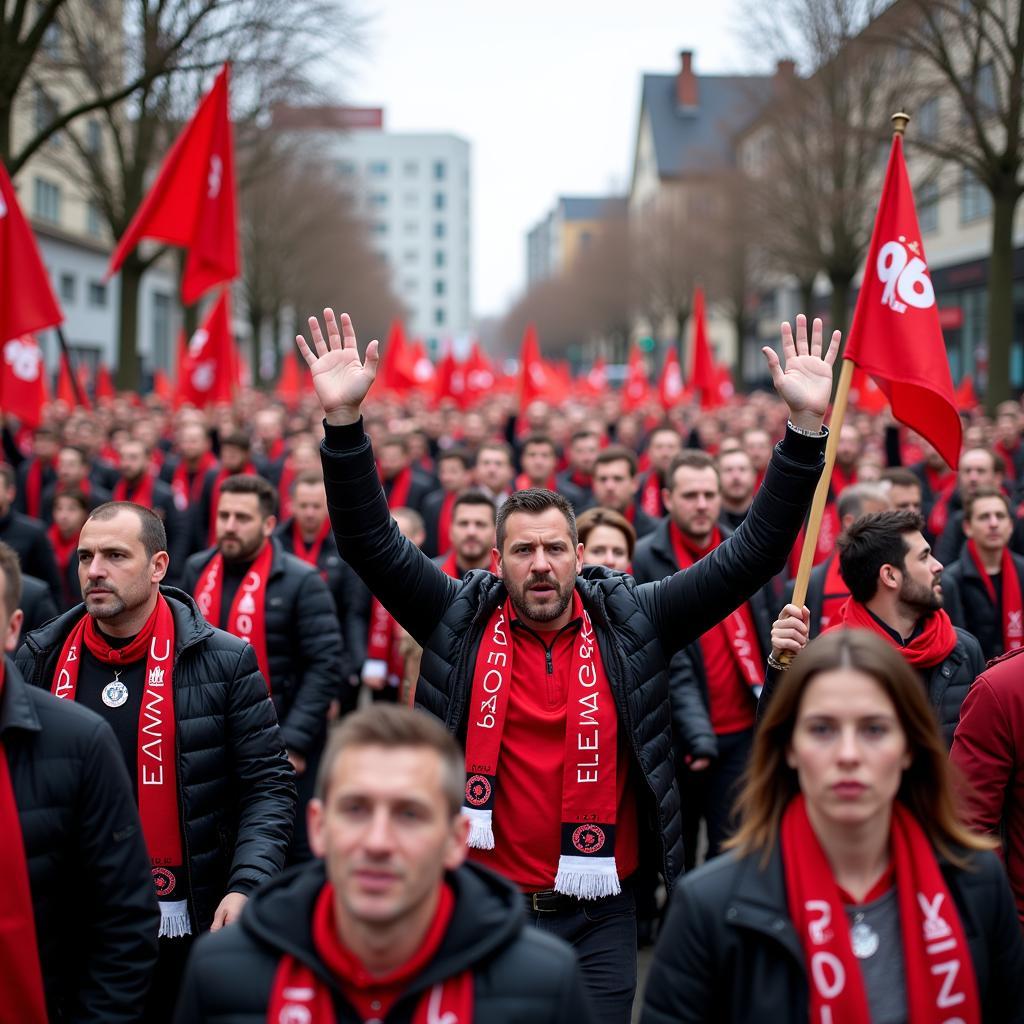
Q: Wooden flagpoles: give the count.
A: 1